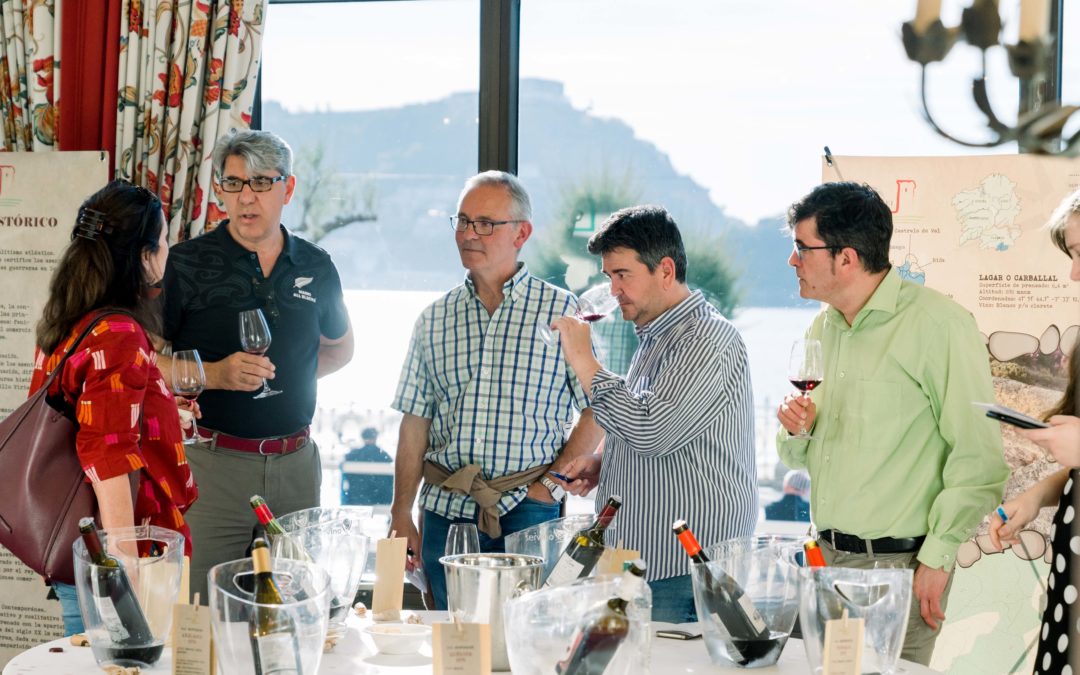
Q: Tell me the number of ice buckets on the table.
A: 8